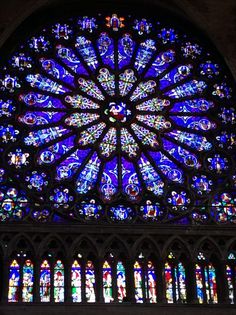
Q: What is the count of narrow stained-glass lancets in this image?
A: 15